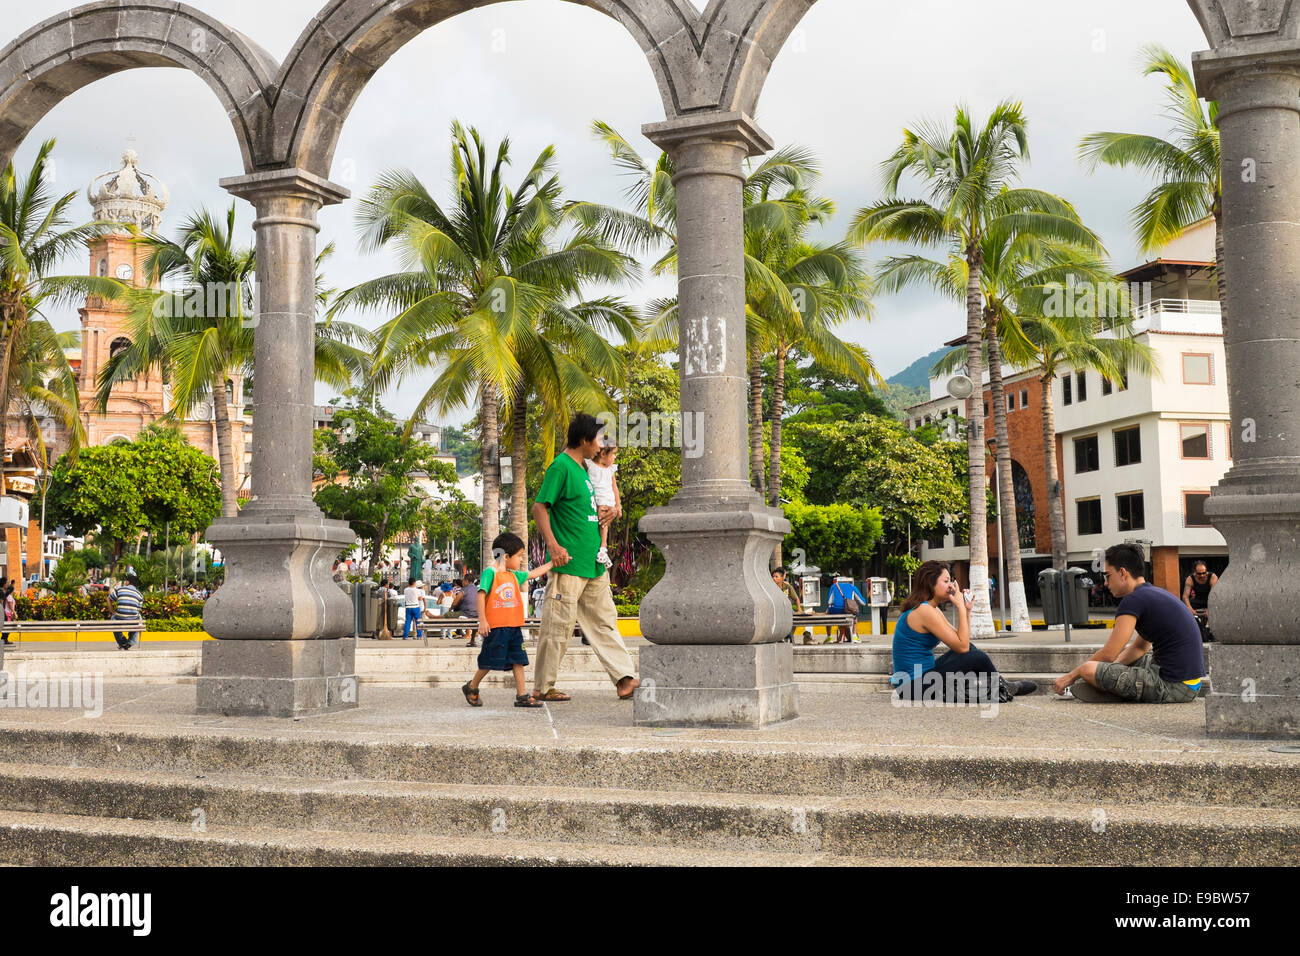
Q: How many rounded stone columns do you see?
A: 3